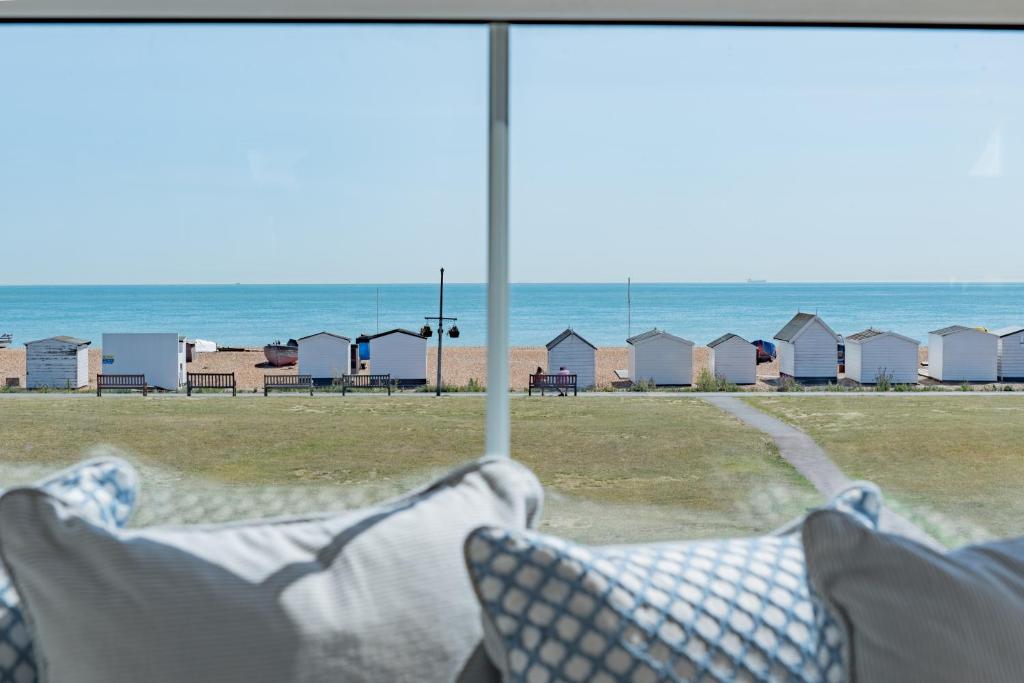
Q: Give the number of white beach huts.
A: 11